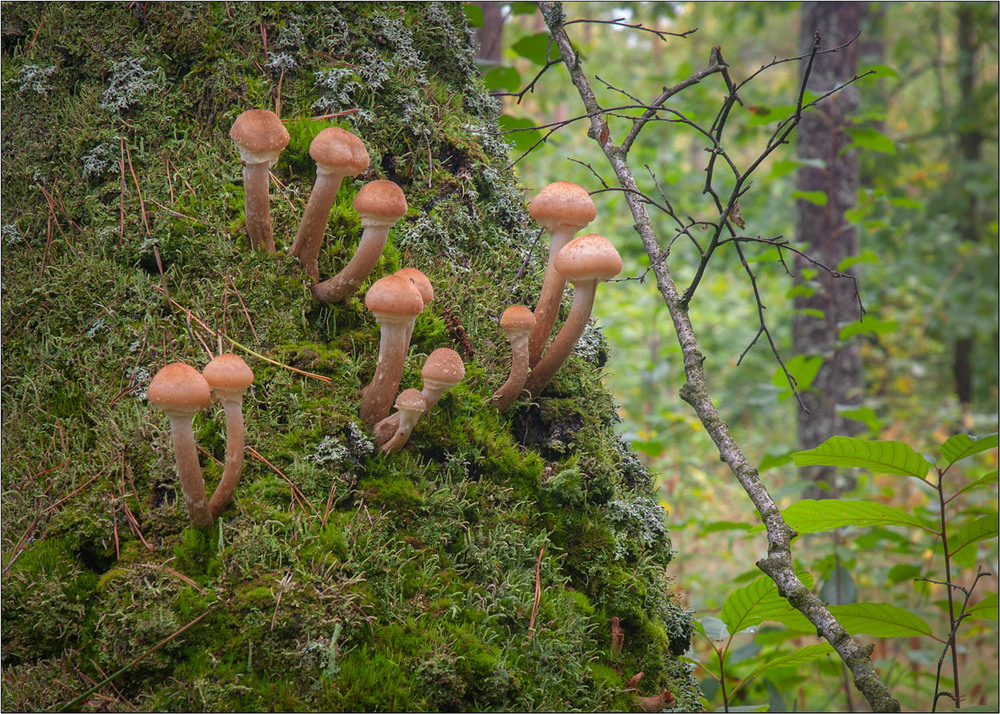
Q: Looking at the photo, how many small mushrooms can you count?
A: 12